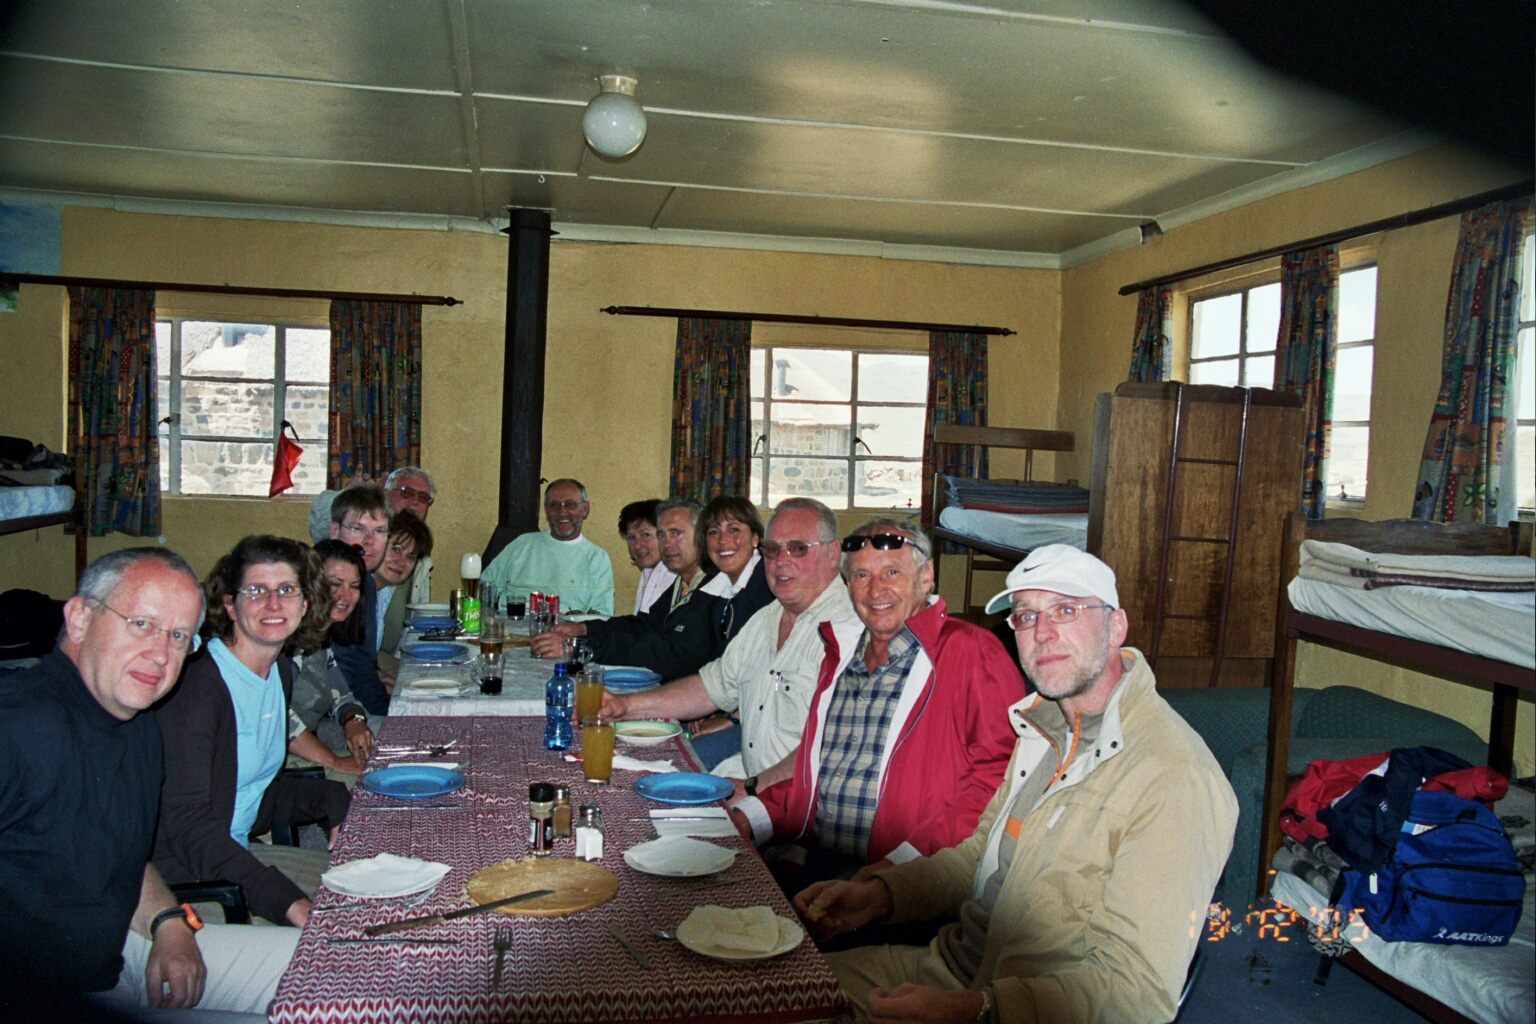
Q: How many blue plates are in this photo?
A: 5